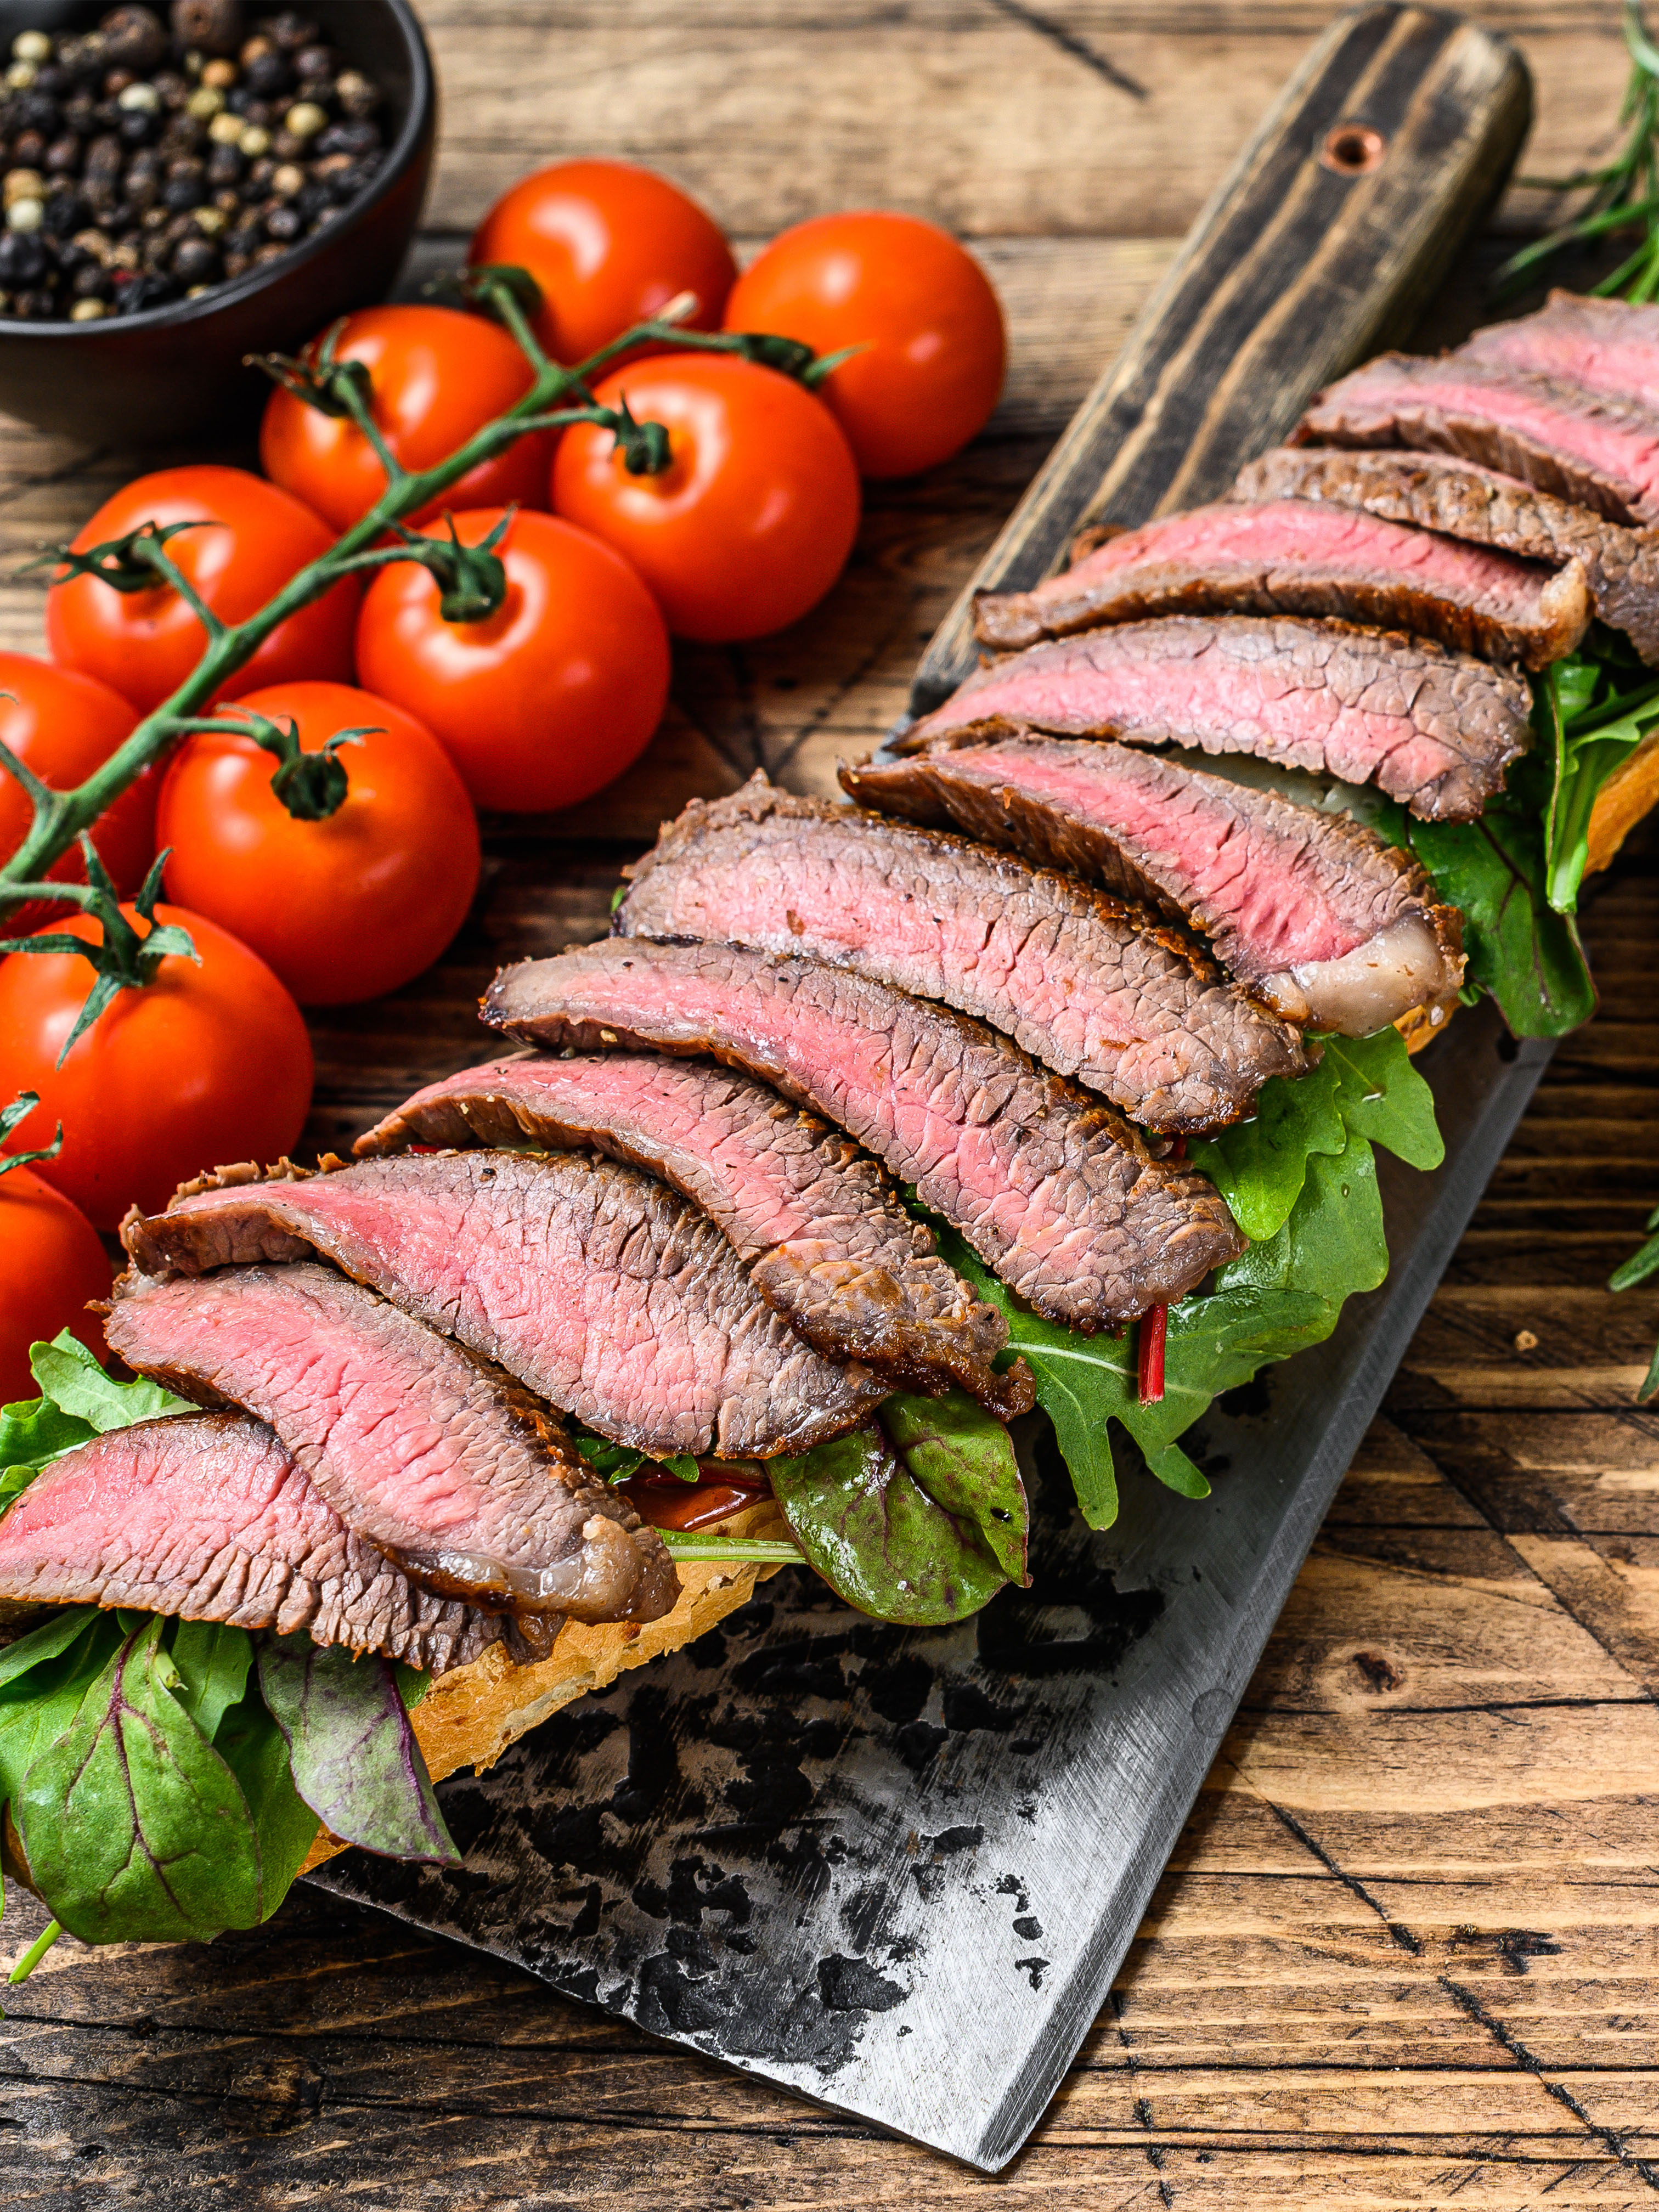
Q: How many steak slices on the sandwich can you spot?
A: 12